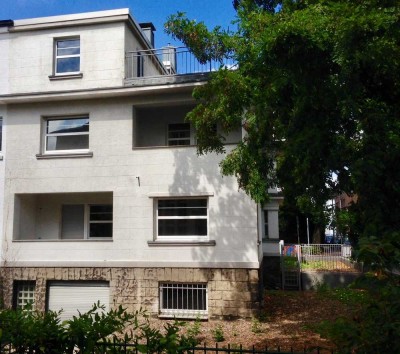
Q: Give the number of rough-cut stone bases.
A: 1